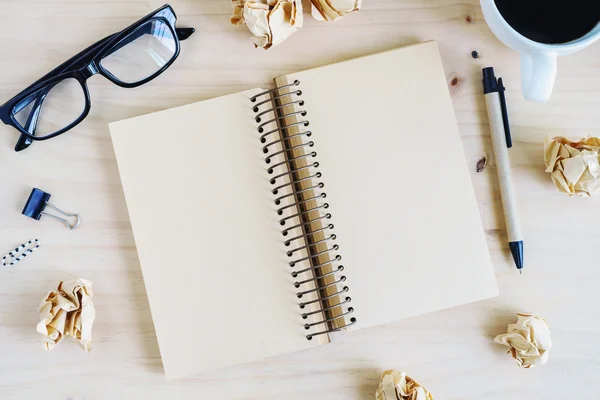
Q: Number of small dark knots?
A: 4